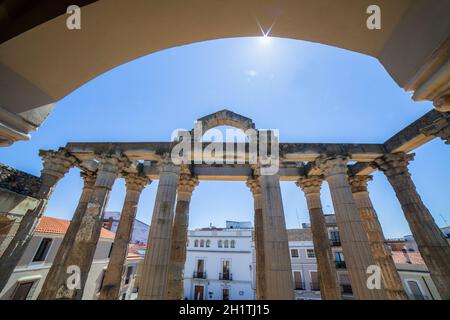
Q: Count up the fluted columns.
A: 12